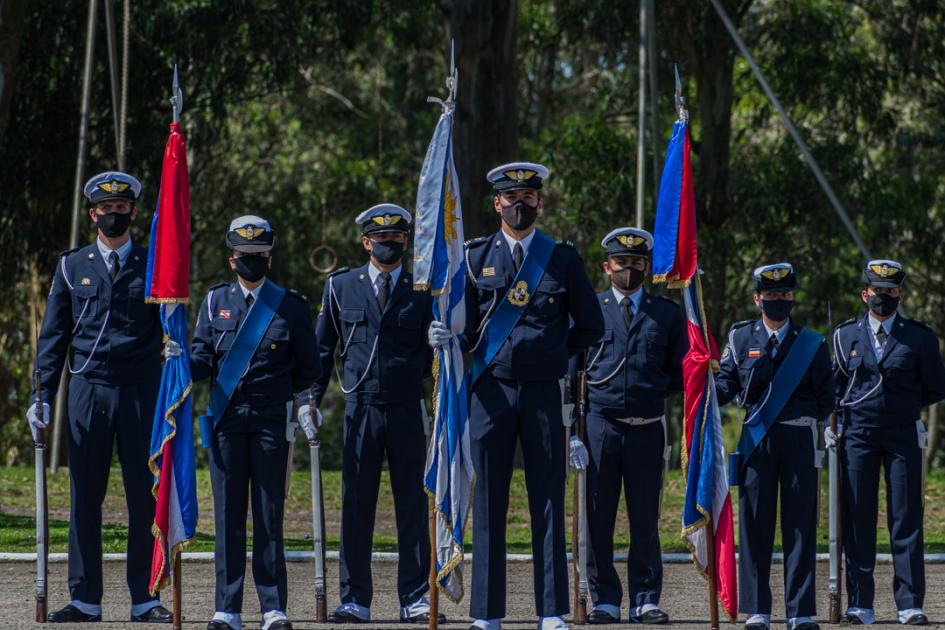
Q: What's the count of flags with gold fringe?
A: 3